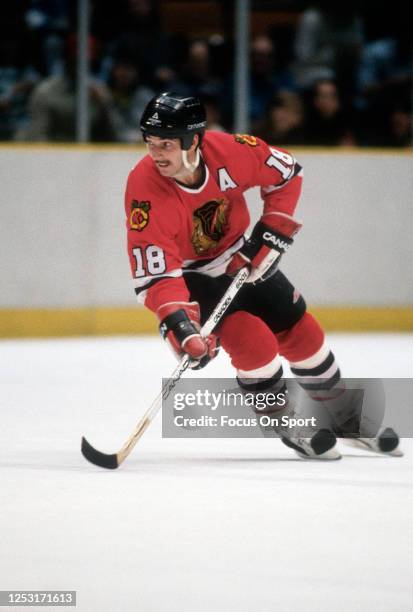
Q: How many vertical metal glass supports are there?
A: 2